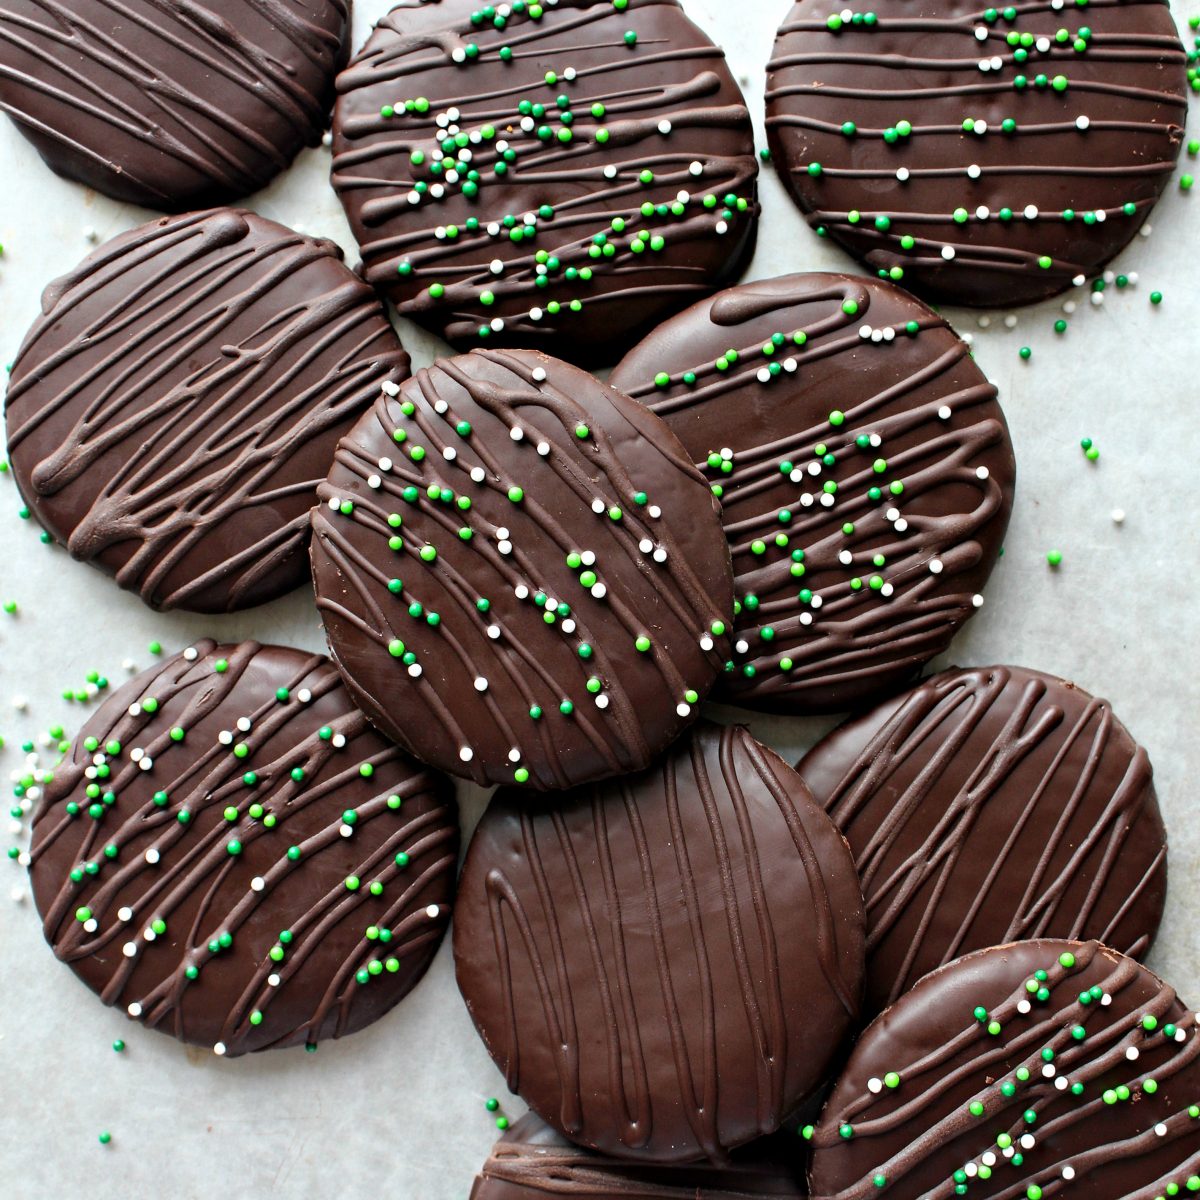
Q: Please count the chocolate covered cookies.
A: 11